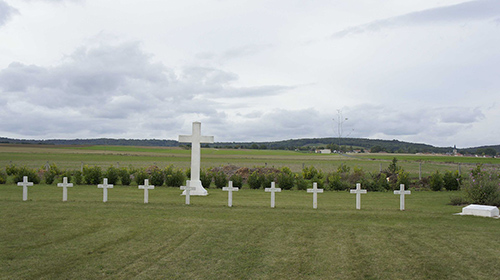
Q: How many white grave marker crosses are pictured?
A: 10